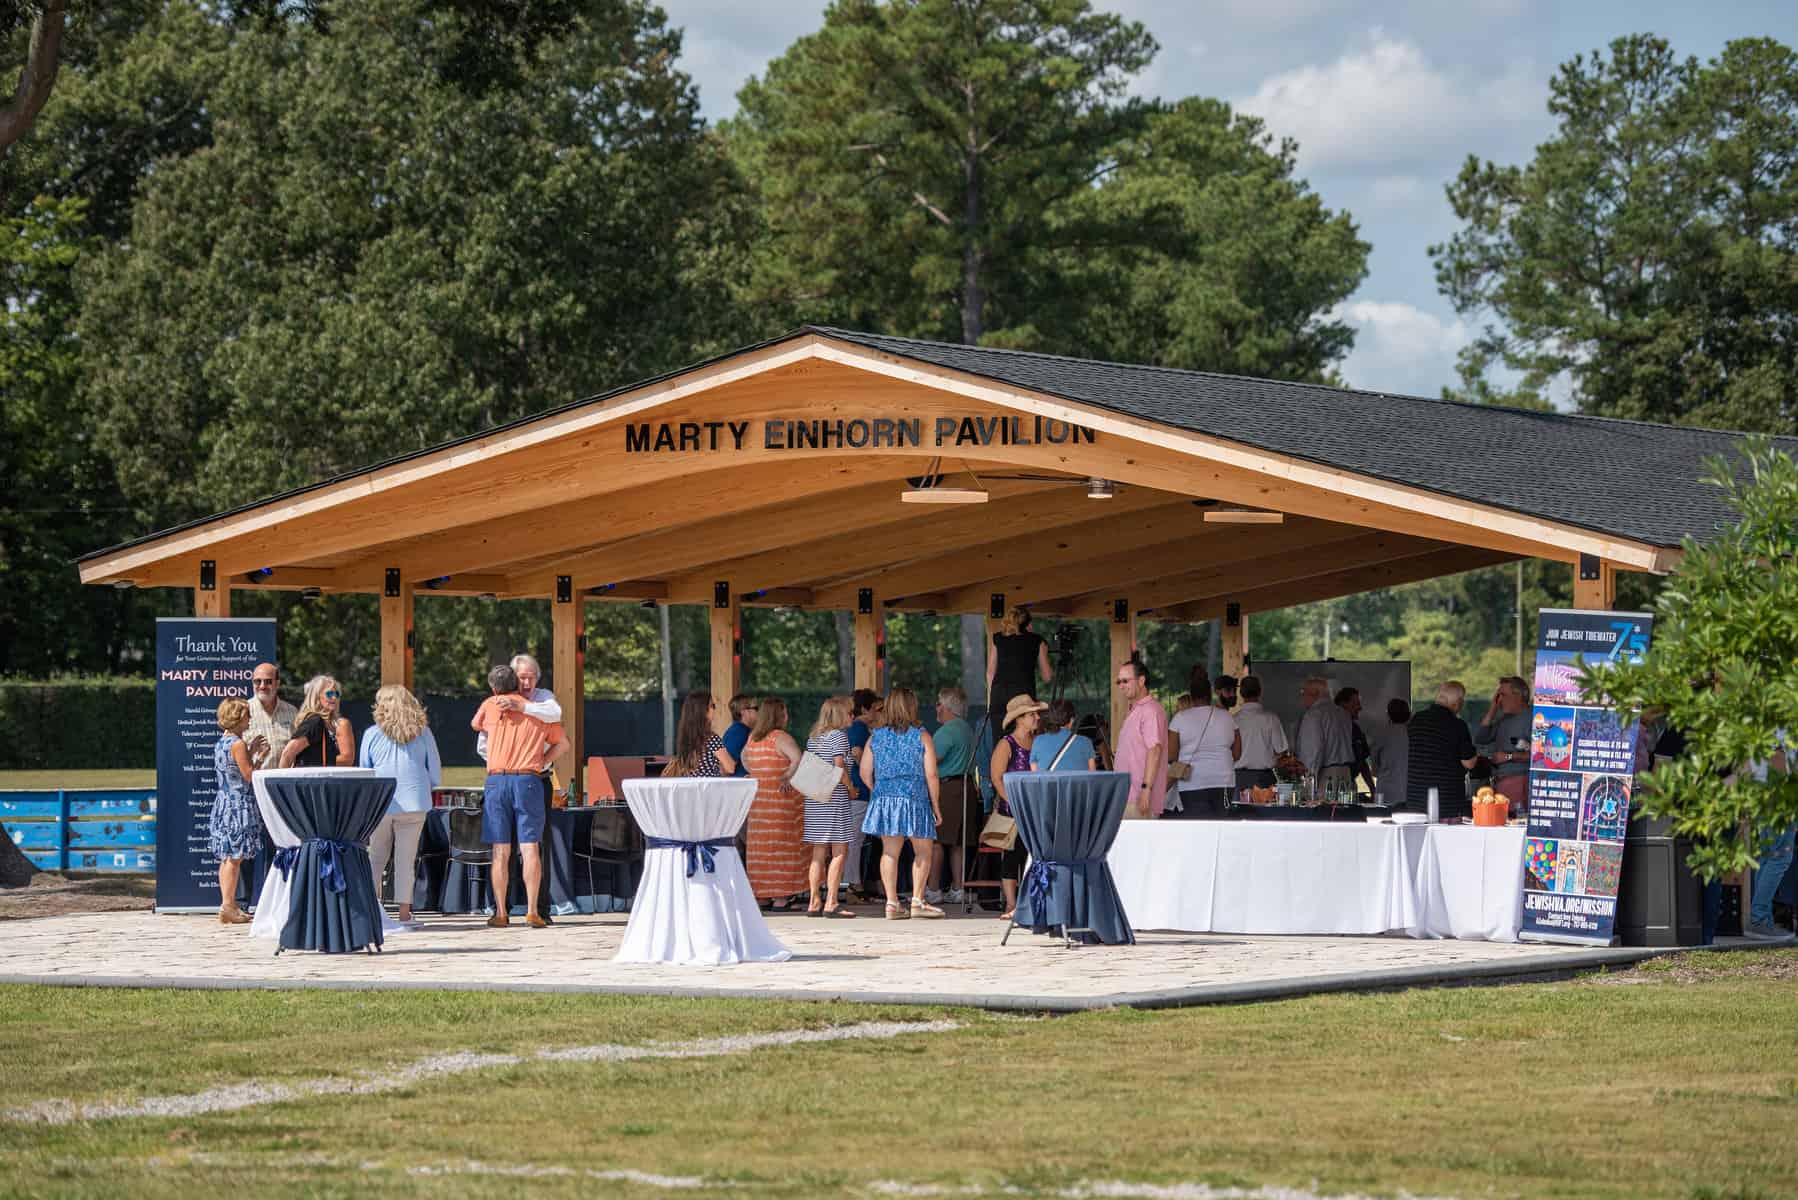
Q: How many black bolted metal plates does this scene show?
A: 9